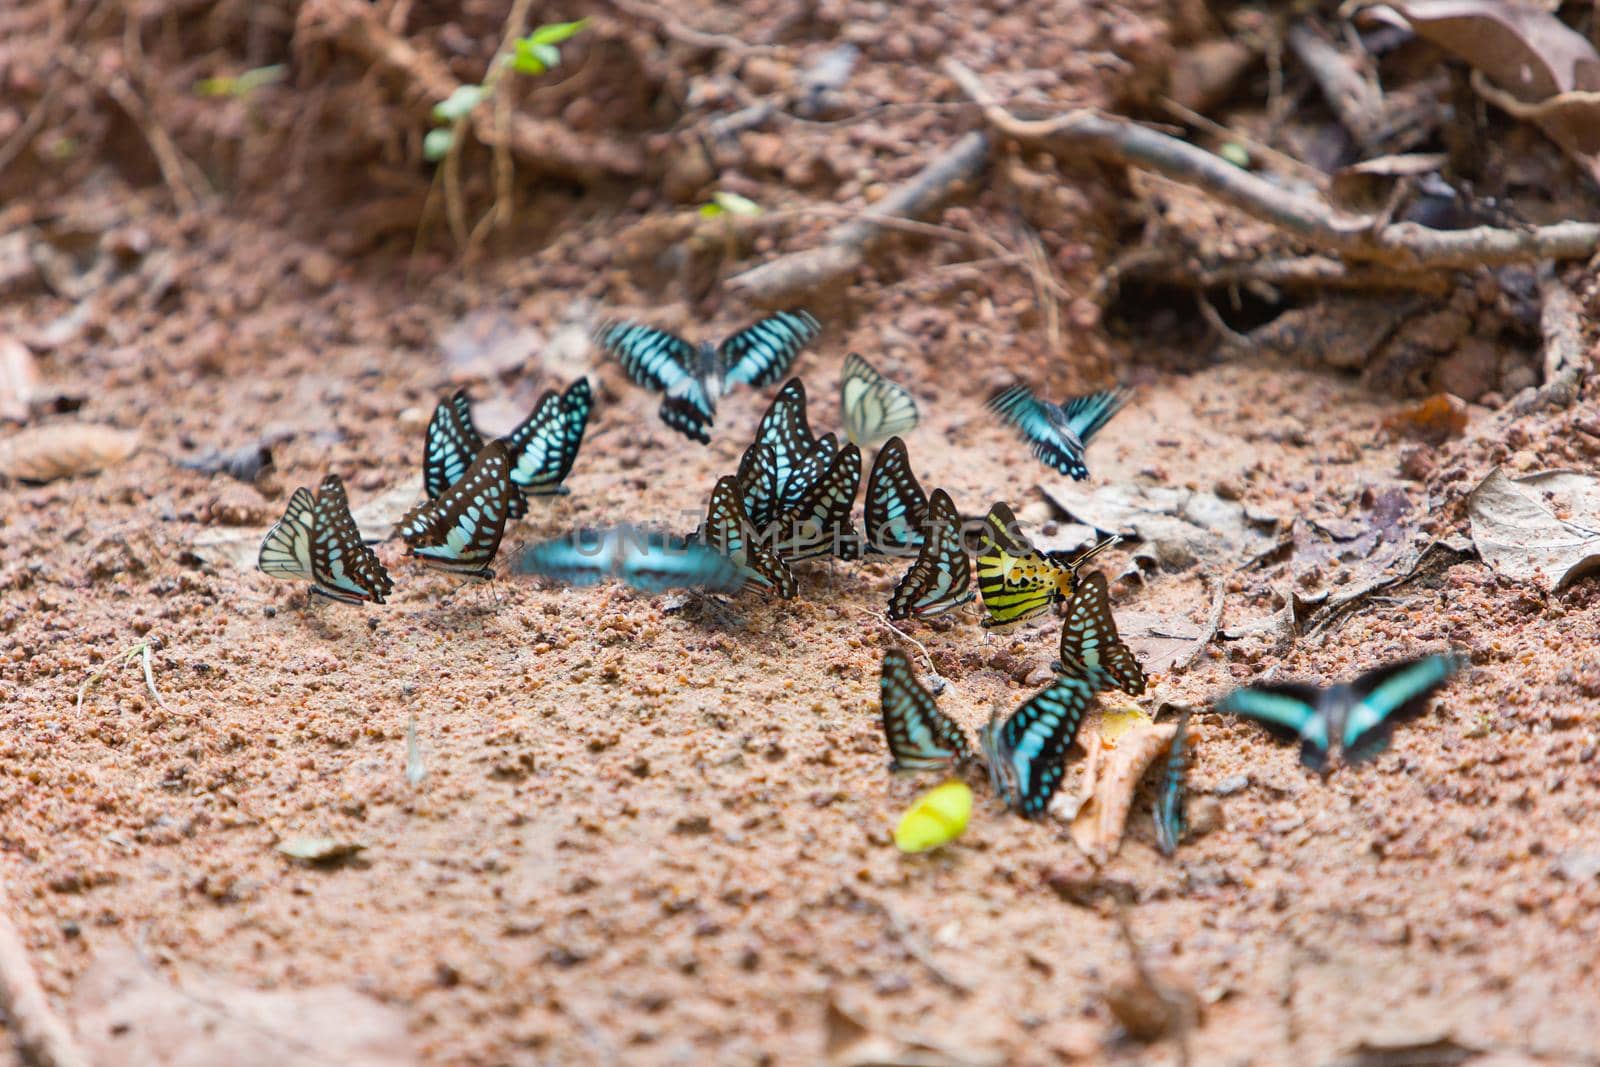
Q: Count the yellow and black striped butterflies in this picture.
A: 1